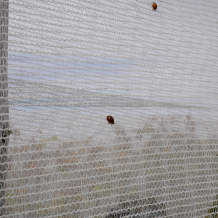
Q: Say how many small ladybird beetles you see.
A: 2